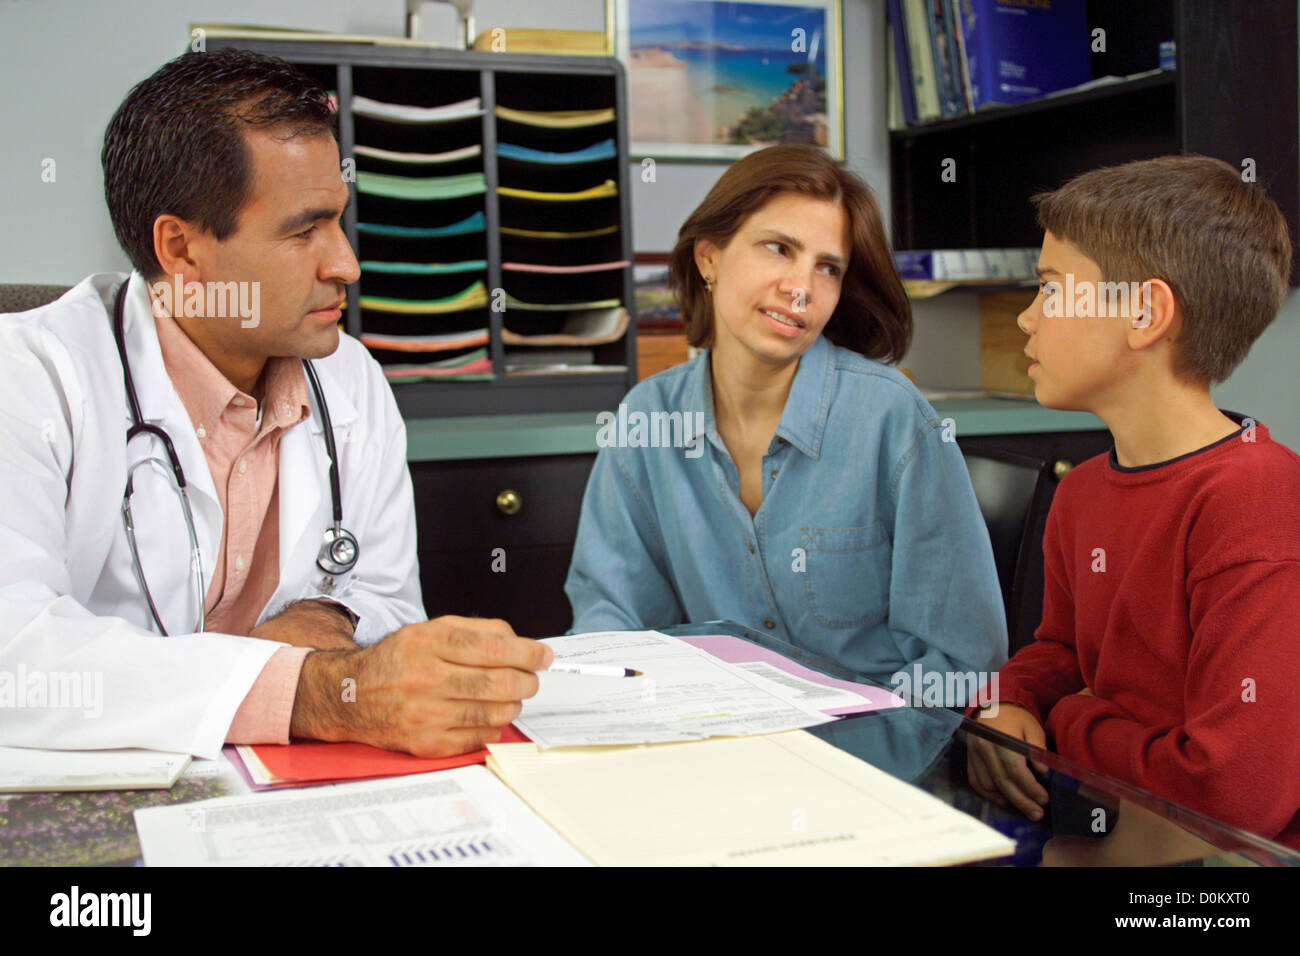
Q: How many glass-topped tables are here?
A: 1